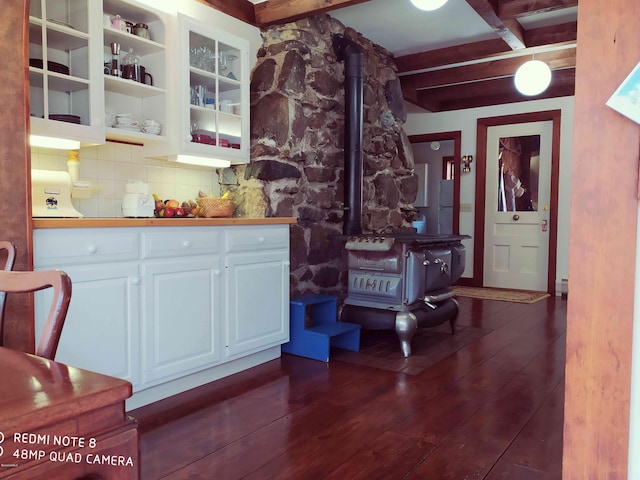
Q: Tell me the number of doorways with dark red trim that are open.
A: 1